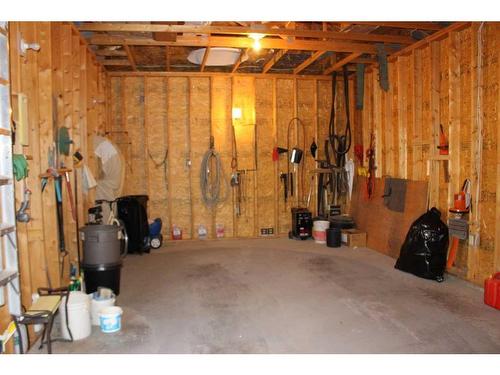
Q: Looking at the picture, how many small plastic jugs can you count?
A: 3